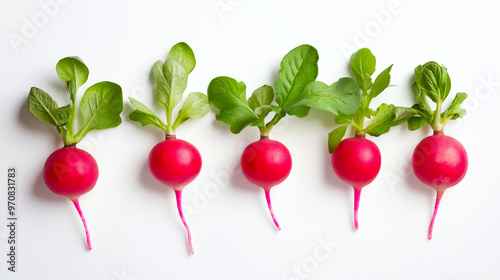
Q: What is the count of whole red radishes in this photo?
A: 5